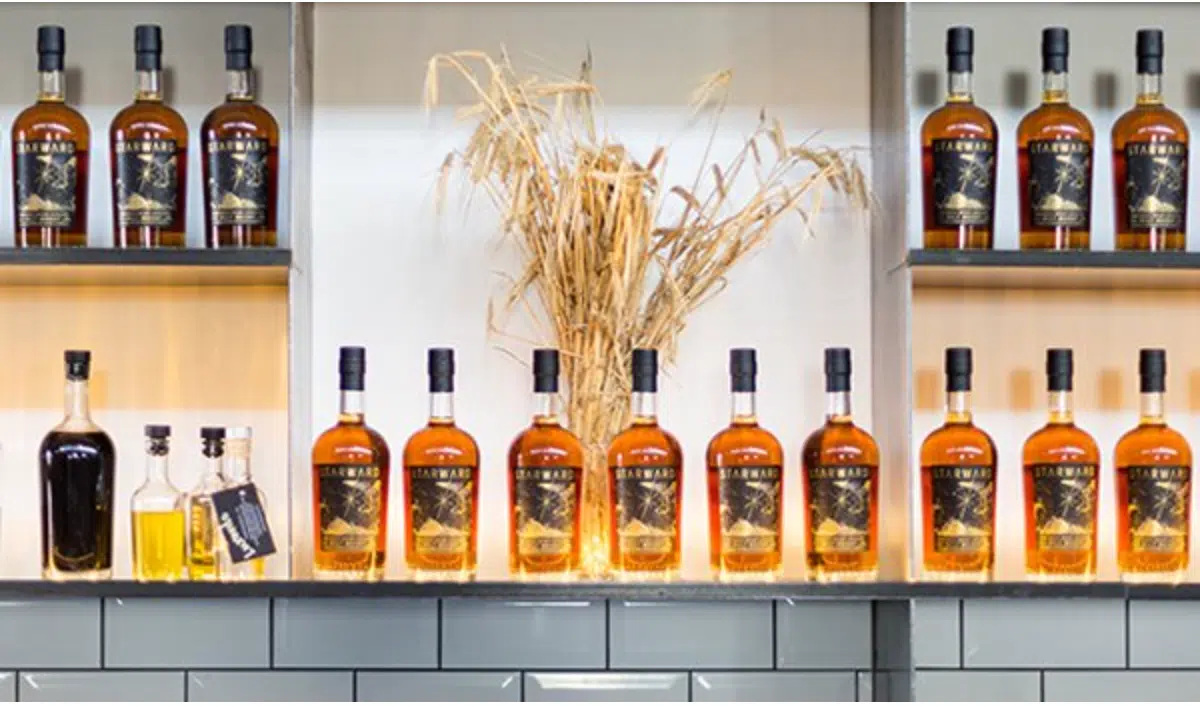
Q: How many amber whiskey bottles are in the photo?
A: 15